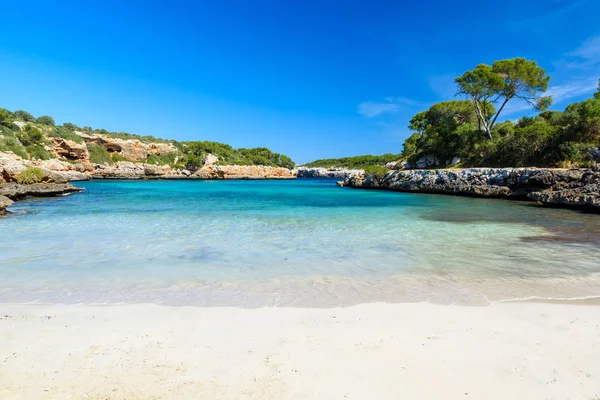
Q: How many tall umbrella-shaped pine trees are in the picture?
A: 2